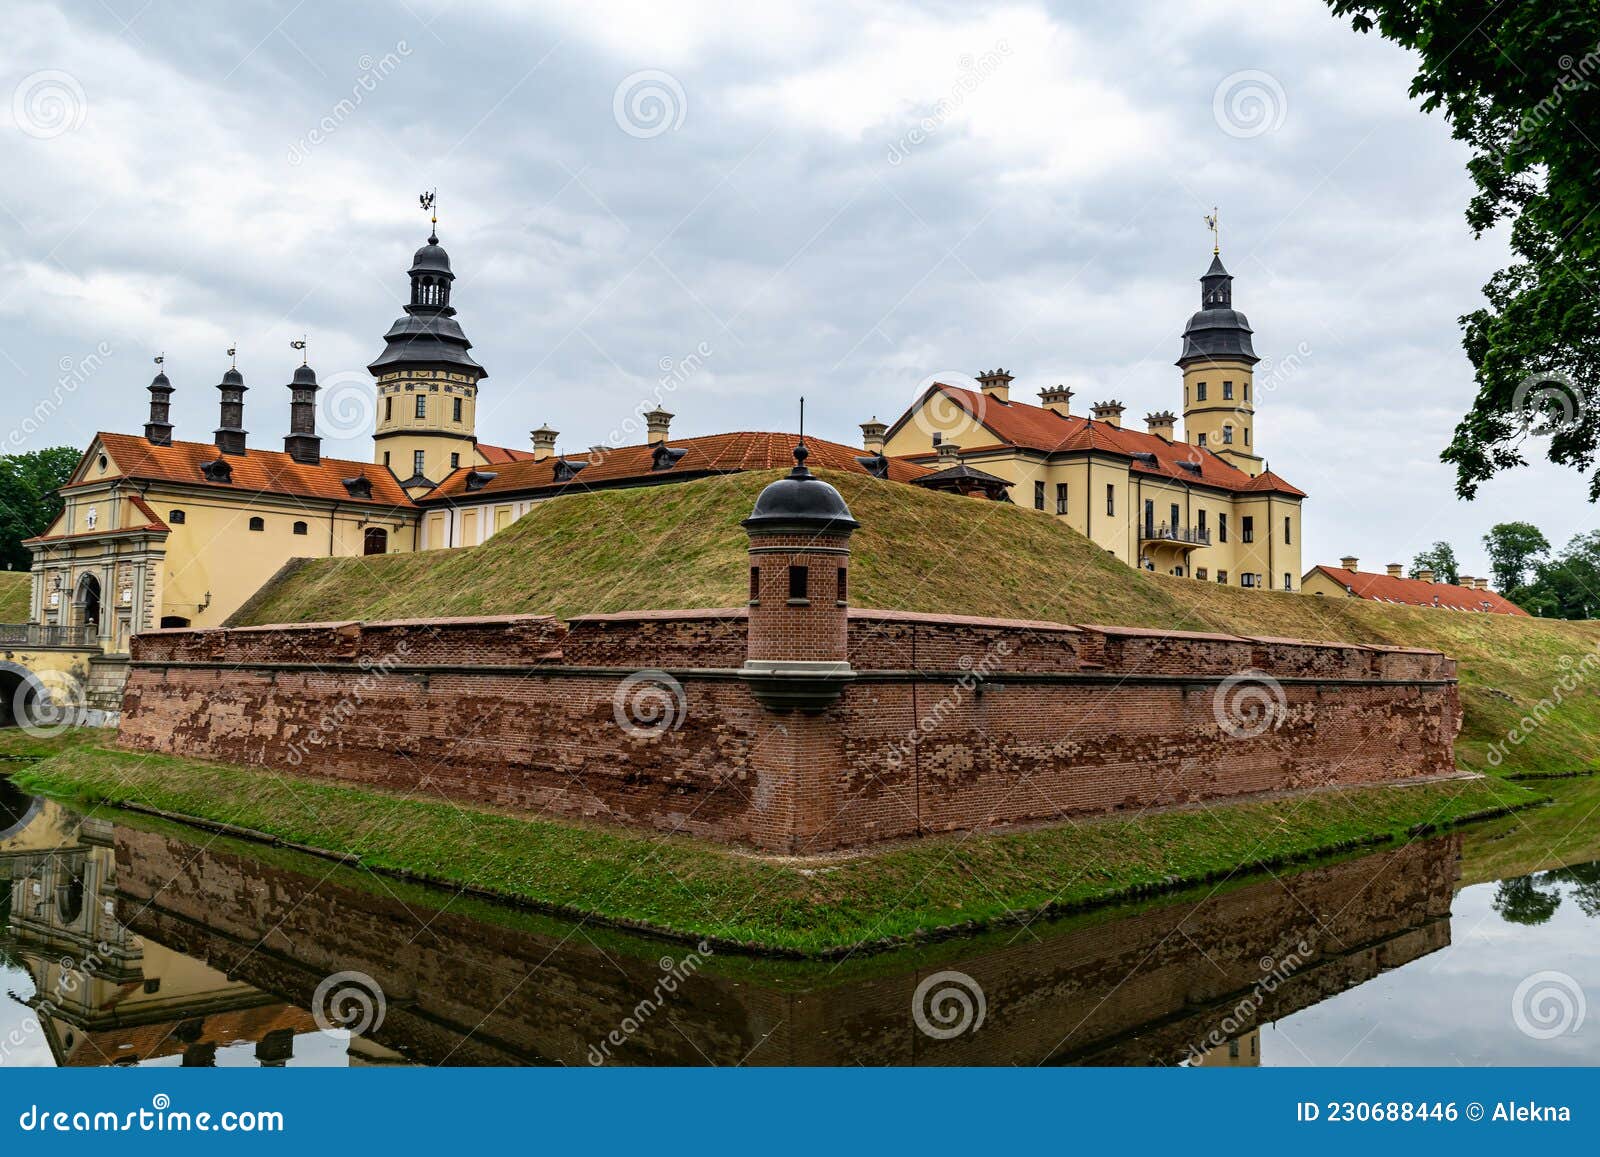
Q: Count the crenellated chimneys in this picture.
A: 4